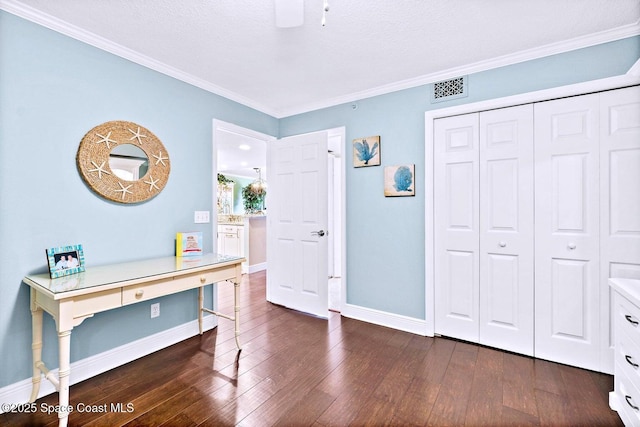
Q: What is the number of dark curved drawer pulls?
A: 3